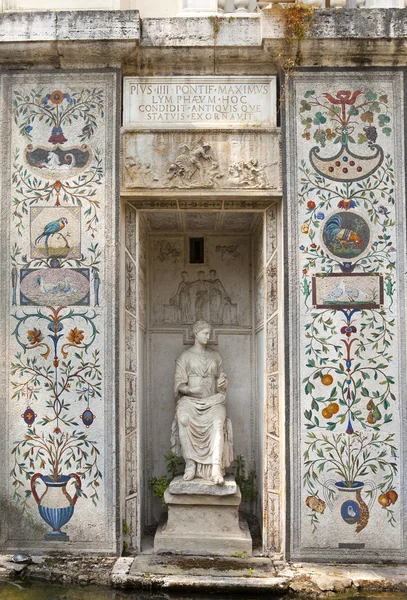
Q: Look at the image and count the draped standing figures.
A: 3